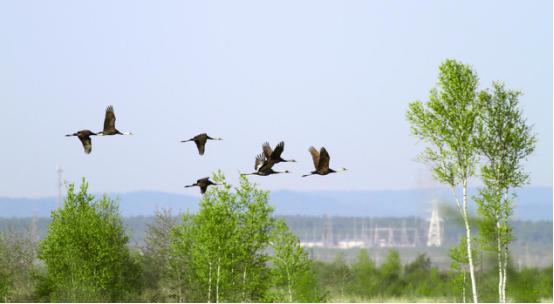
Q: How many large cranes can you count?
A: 7